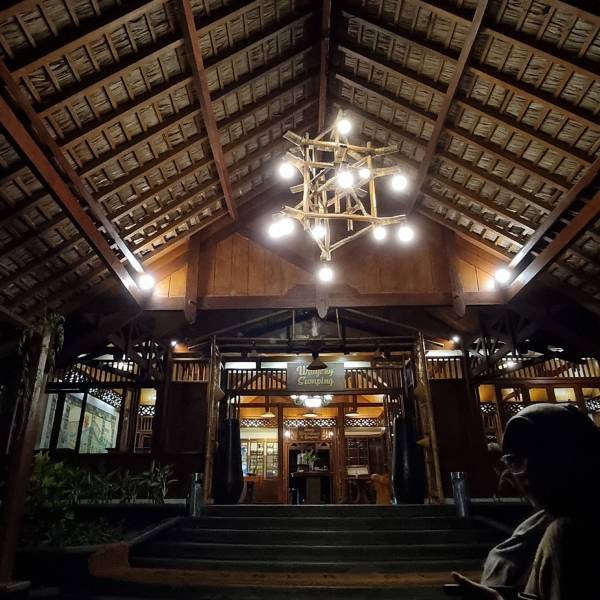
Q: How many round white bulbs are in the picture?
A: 13